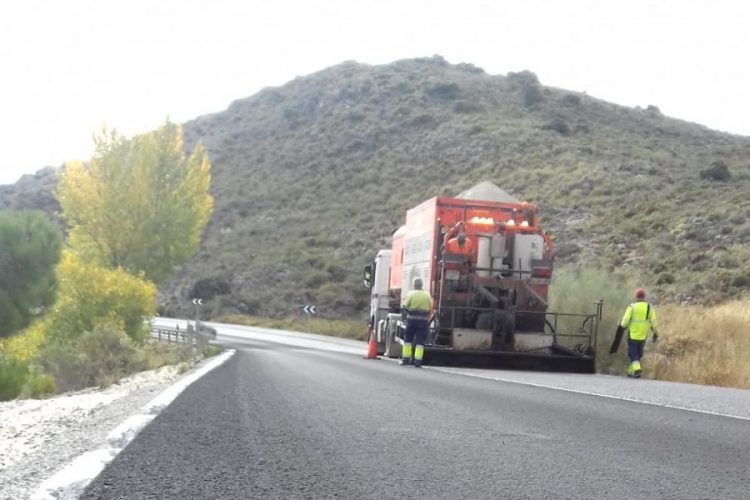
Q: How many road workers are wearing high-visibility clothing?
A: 2